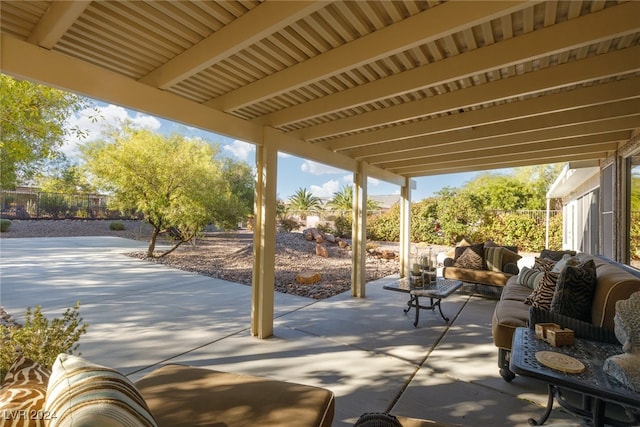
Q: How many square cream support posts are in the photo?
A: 3